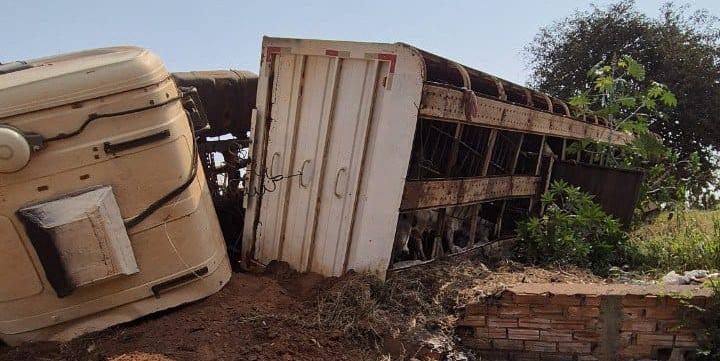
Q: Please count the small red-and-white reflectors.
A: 3